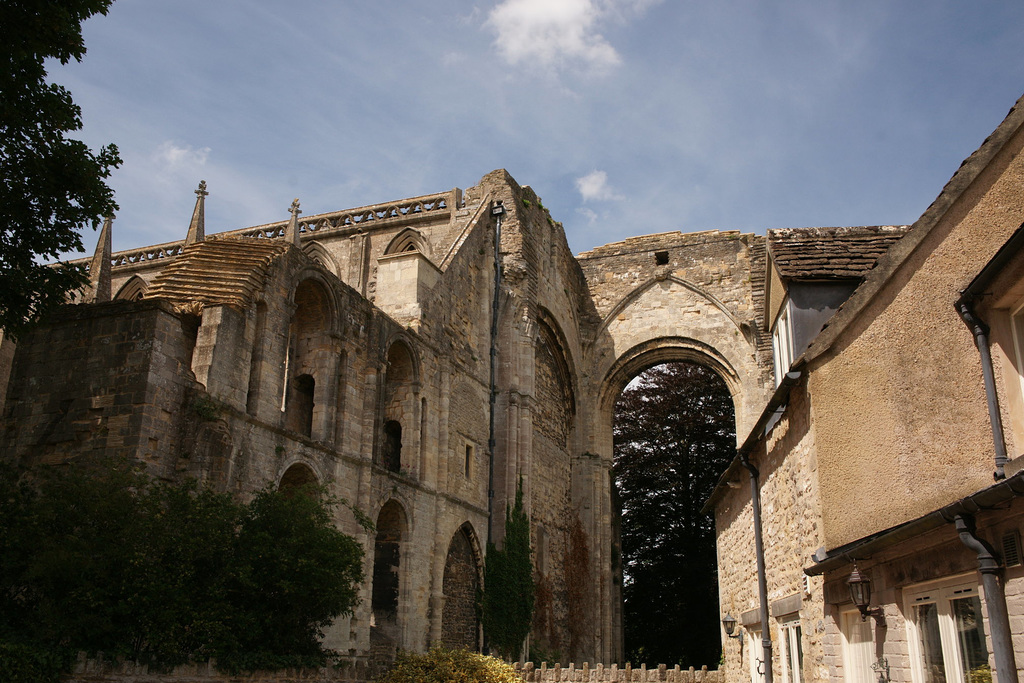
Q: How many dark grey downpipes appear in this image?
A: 4